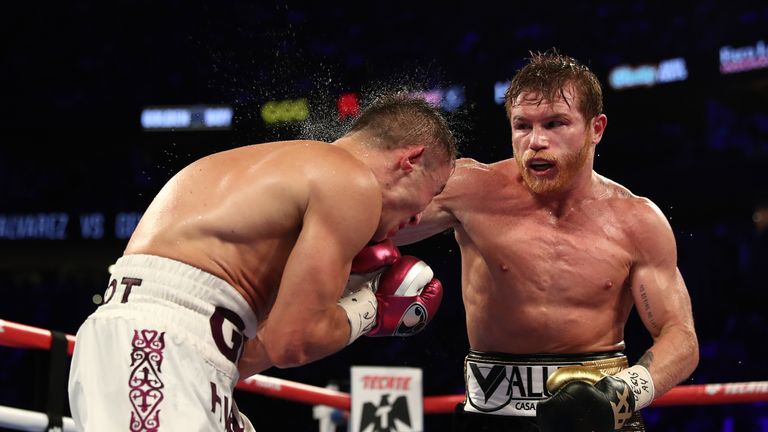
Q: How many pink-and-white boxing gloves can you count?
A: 2